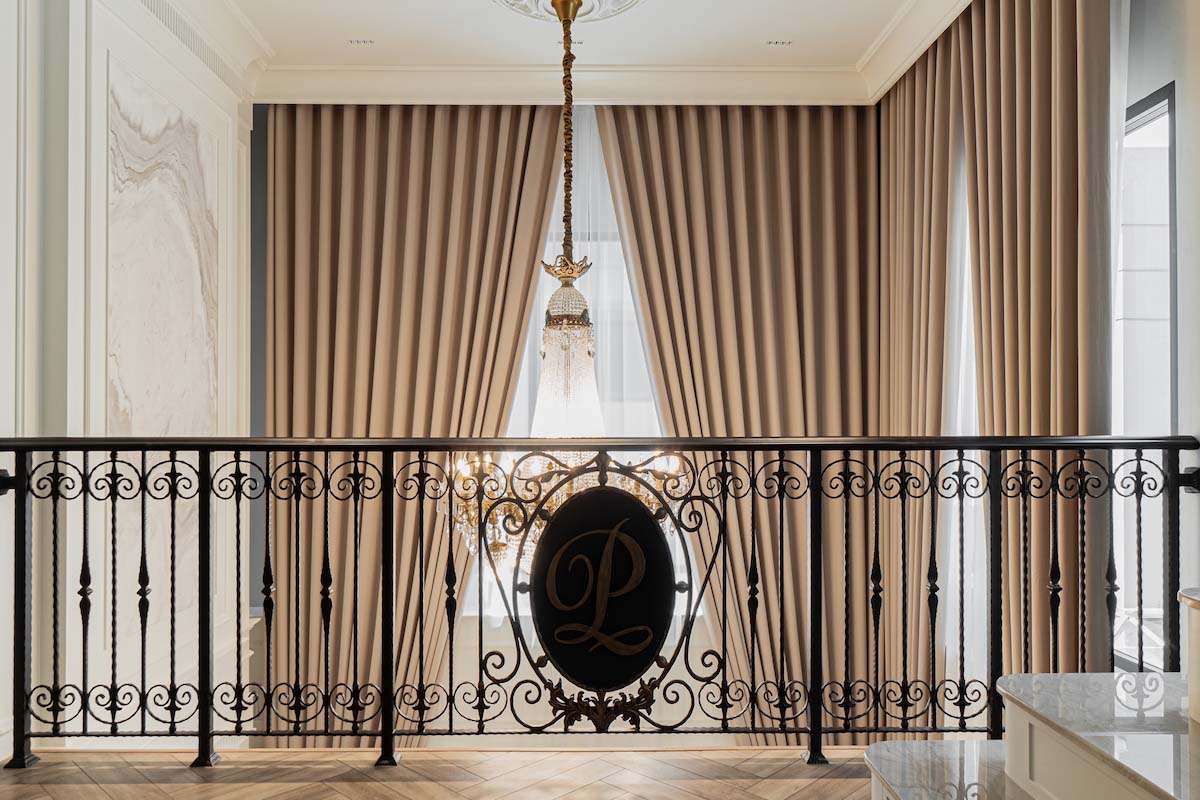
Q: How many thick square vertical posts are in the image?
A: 6